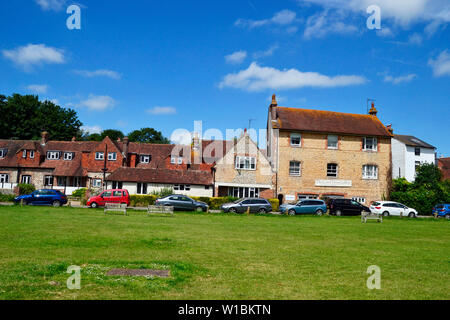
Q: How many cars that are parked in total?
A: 8